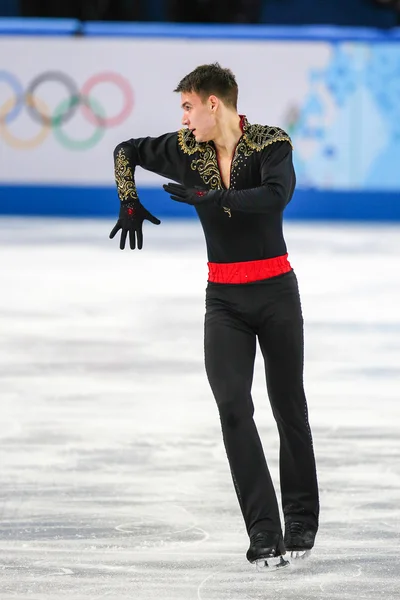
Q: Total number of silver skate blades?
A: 2